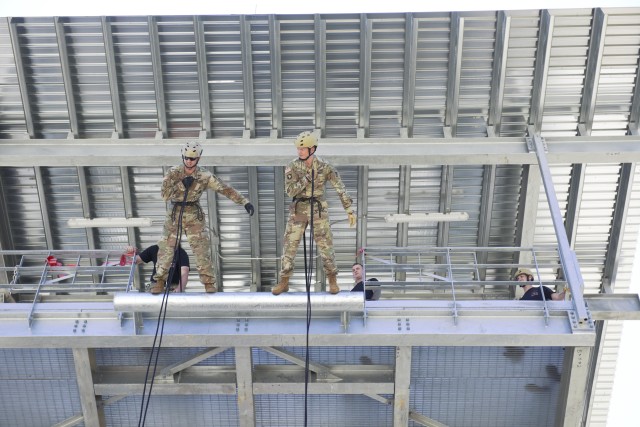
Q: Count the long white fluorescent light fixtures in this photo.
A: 2